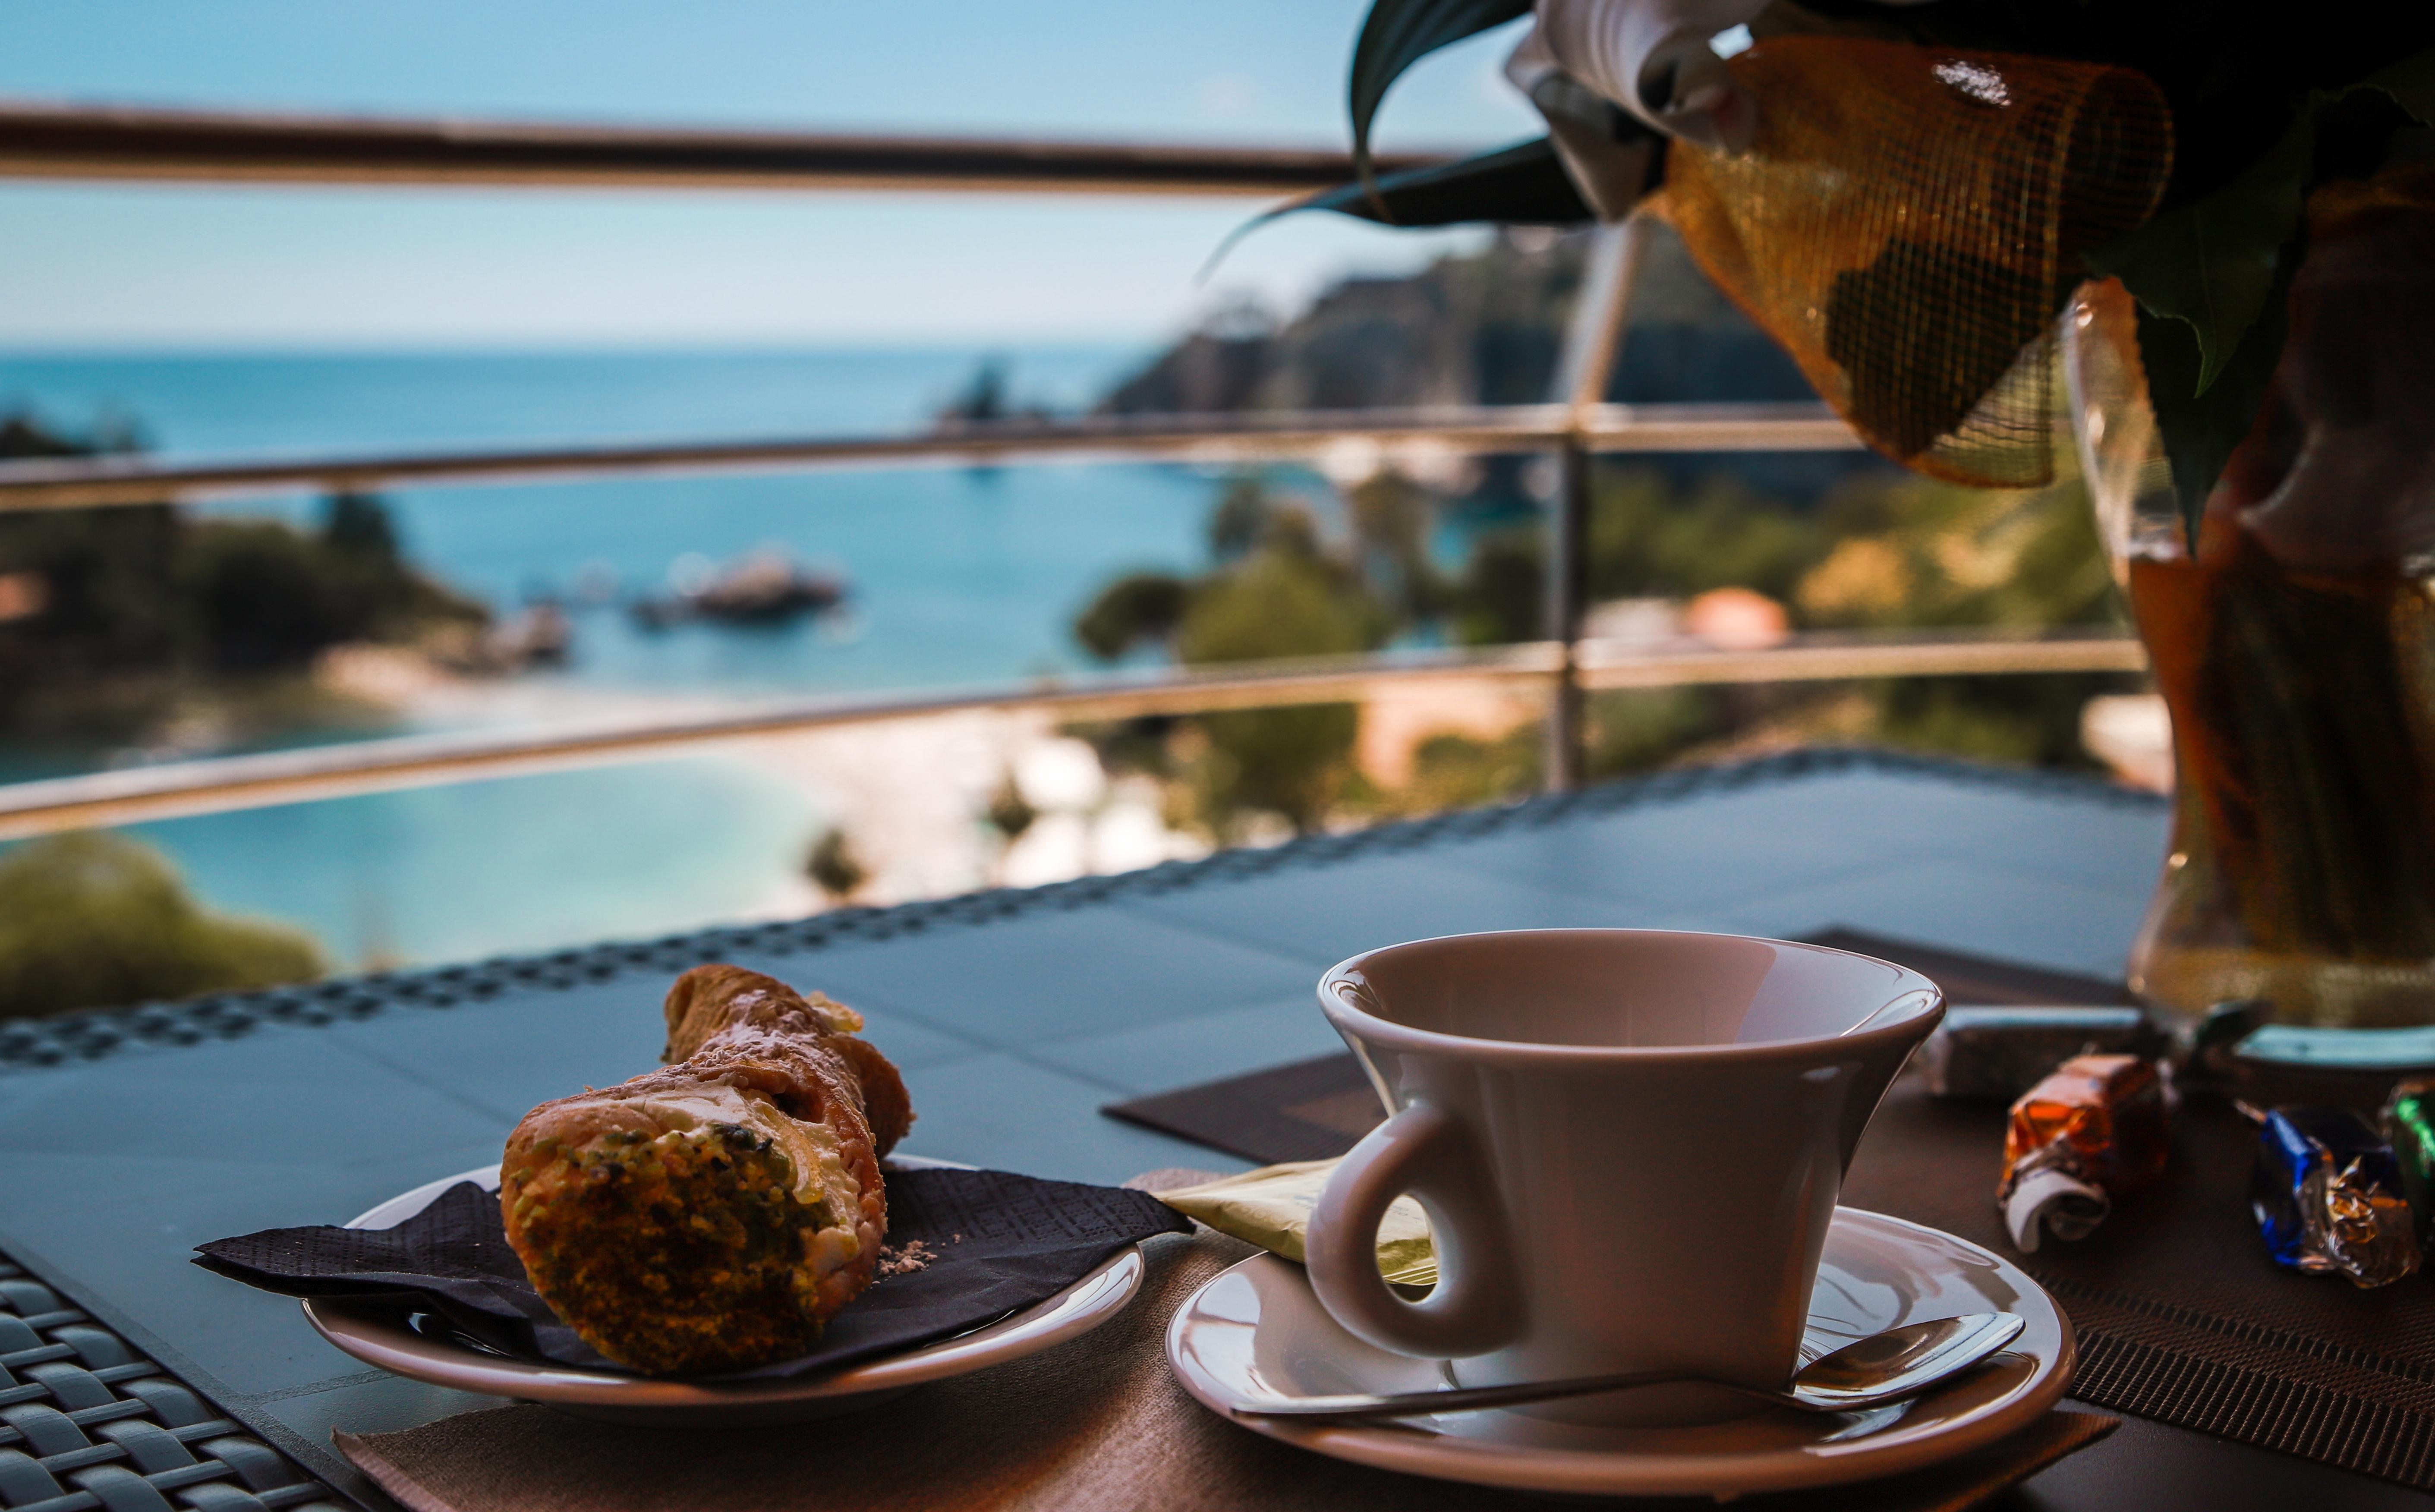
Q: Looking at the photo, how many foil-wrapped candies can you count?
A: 3